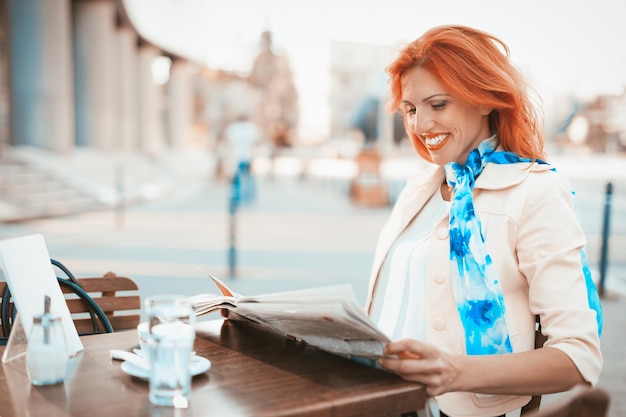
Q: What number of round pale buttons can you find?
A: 3